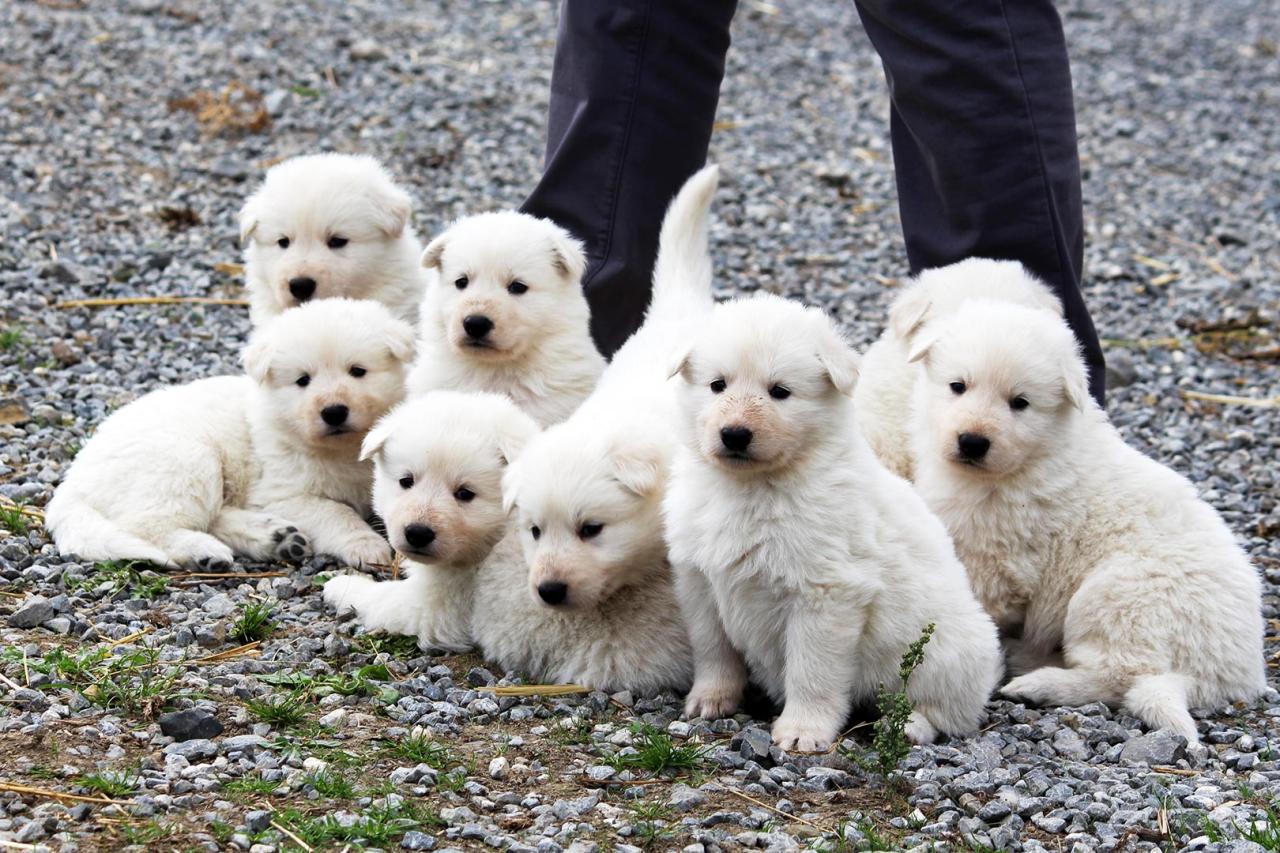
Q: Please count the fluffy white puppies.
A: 8